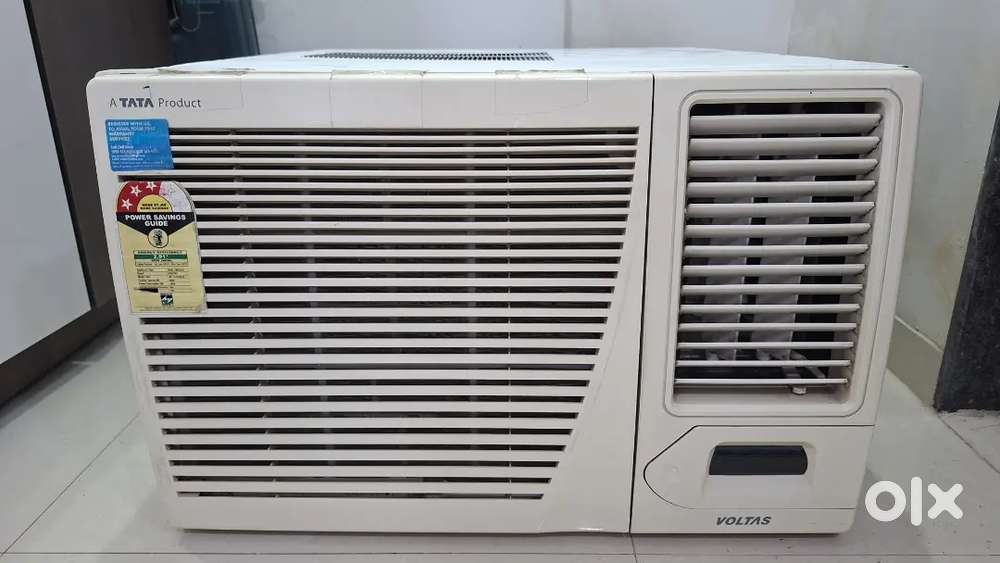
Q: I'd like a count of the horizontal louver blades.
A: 14